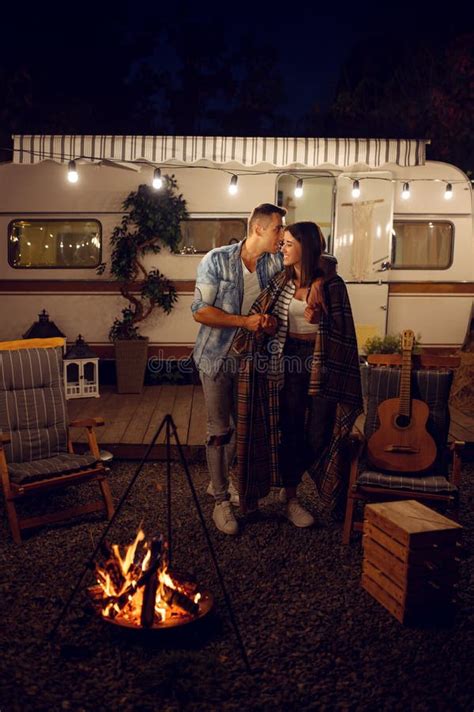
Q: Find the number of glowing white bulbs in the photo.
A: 7